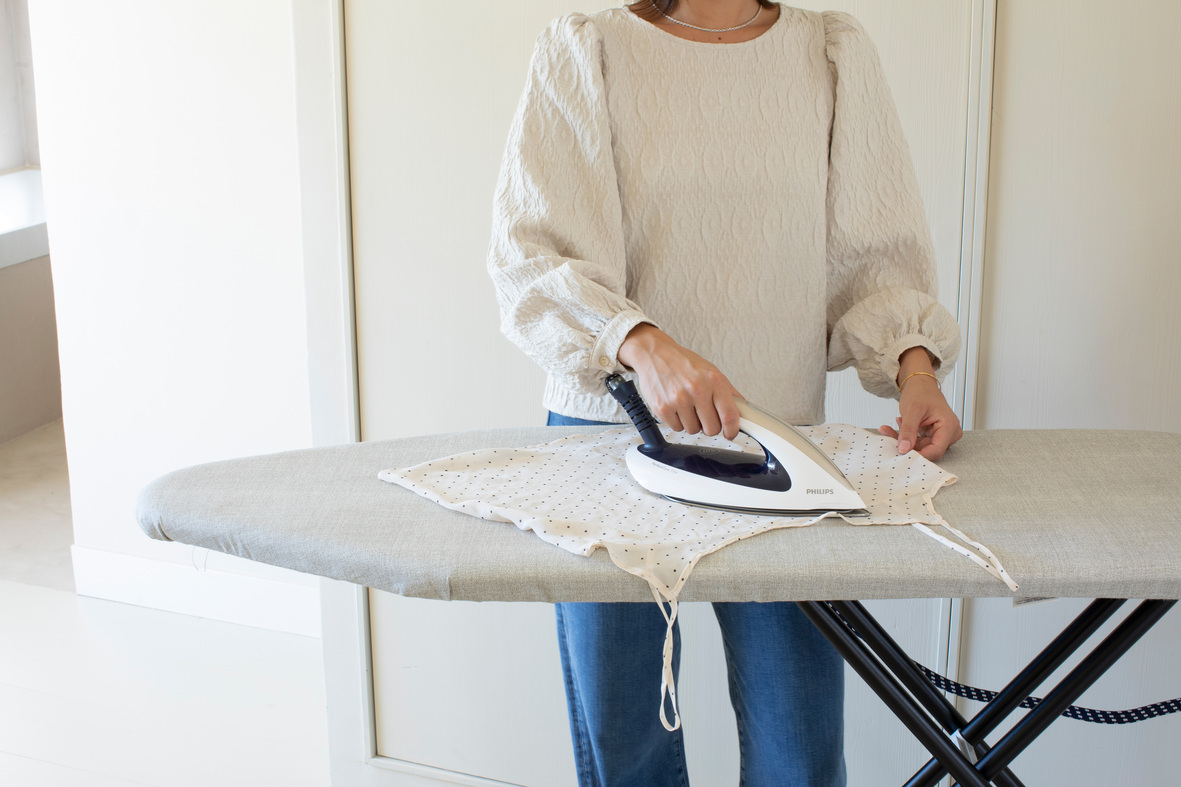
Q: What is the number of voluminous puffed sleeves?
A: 2